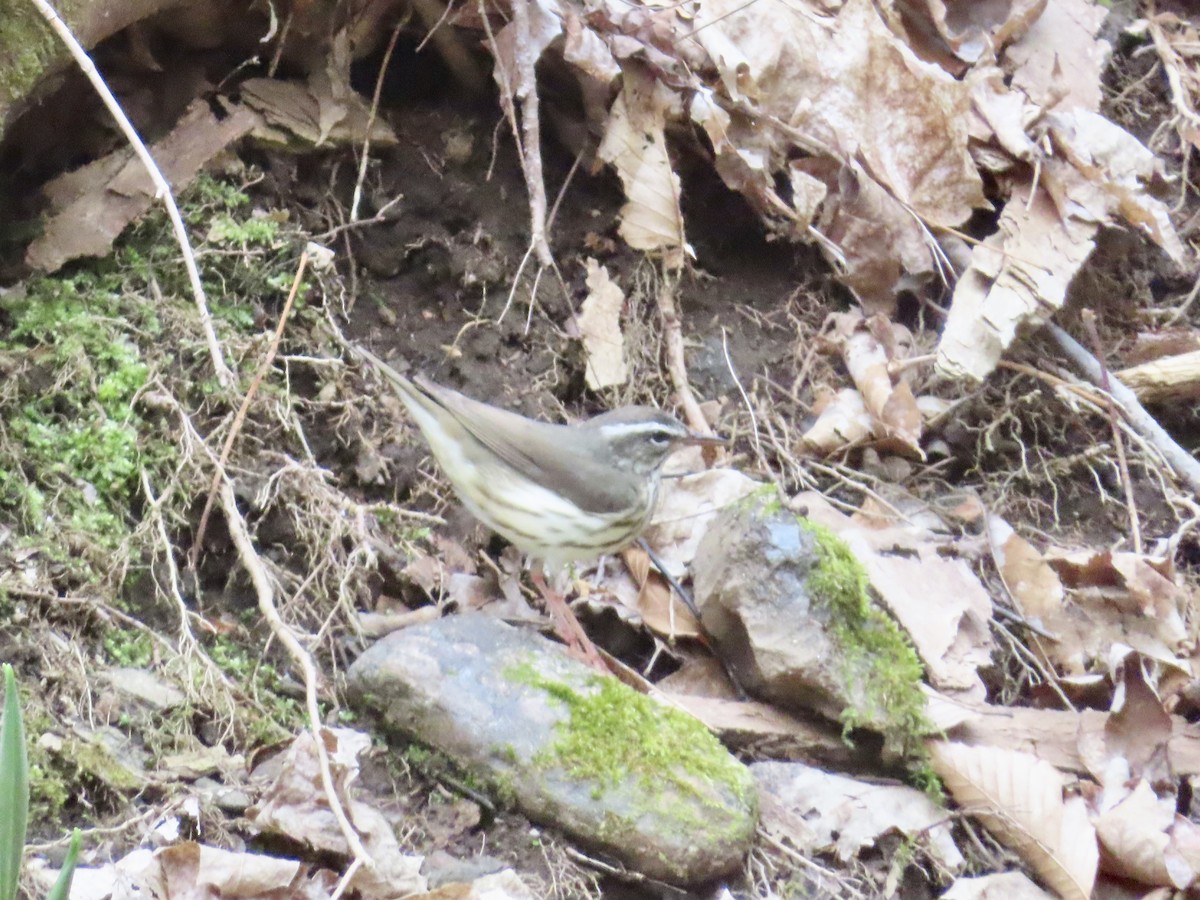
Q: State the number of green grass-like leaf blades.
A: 2